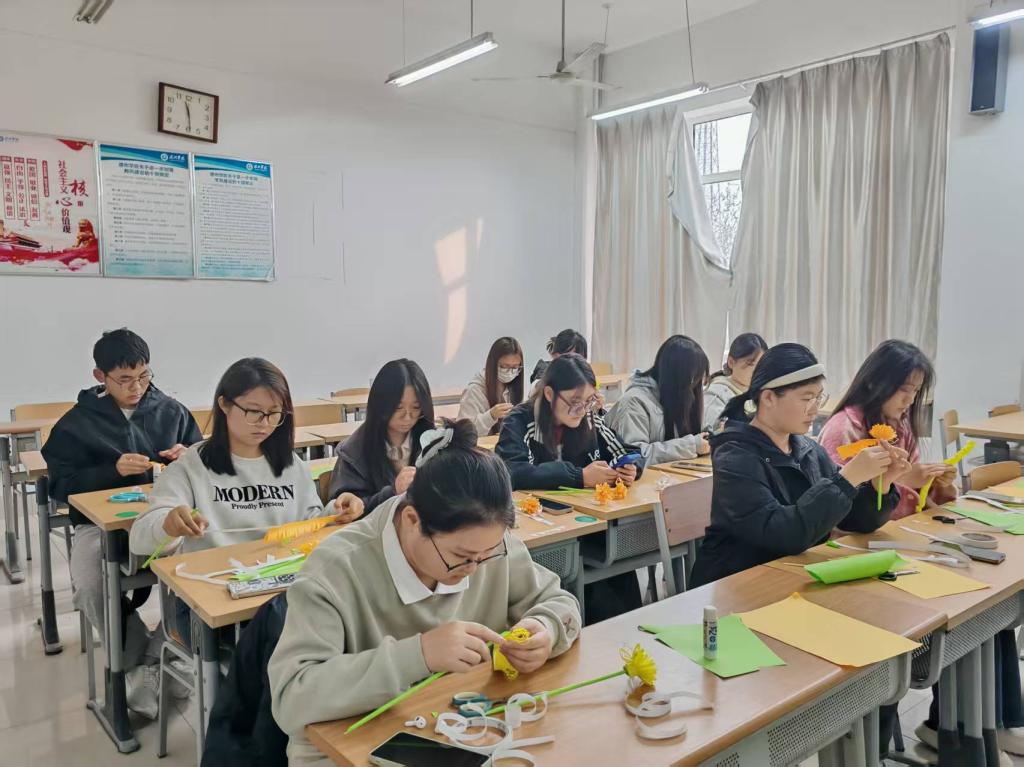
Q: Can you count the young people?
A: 11